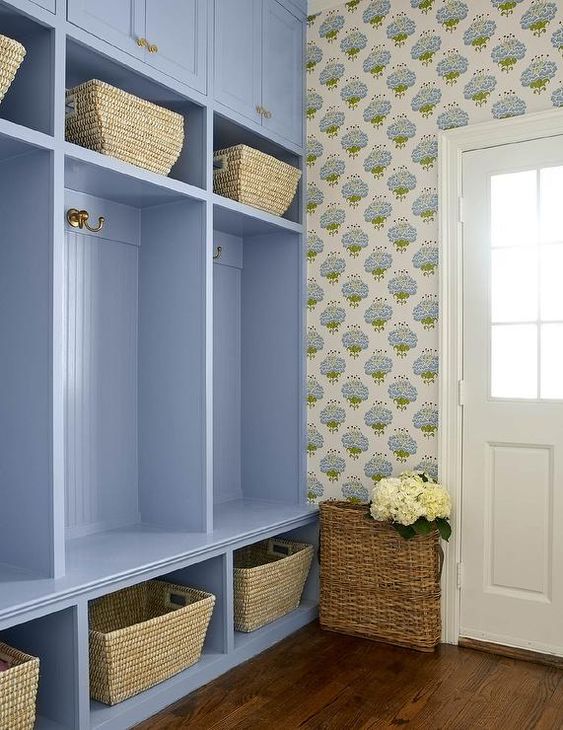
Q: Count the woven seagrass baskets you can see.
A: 6